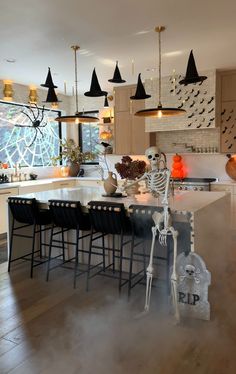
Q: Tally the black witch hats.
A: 6